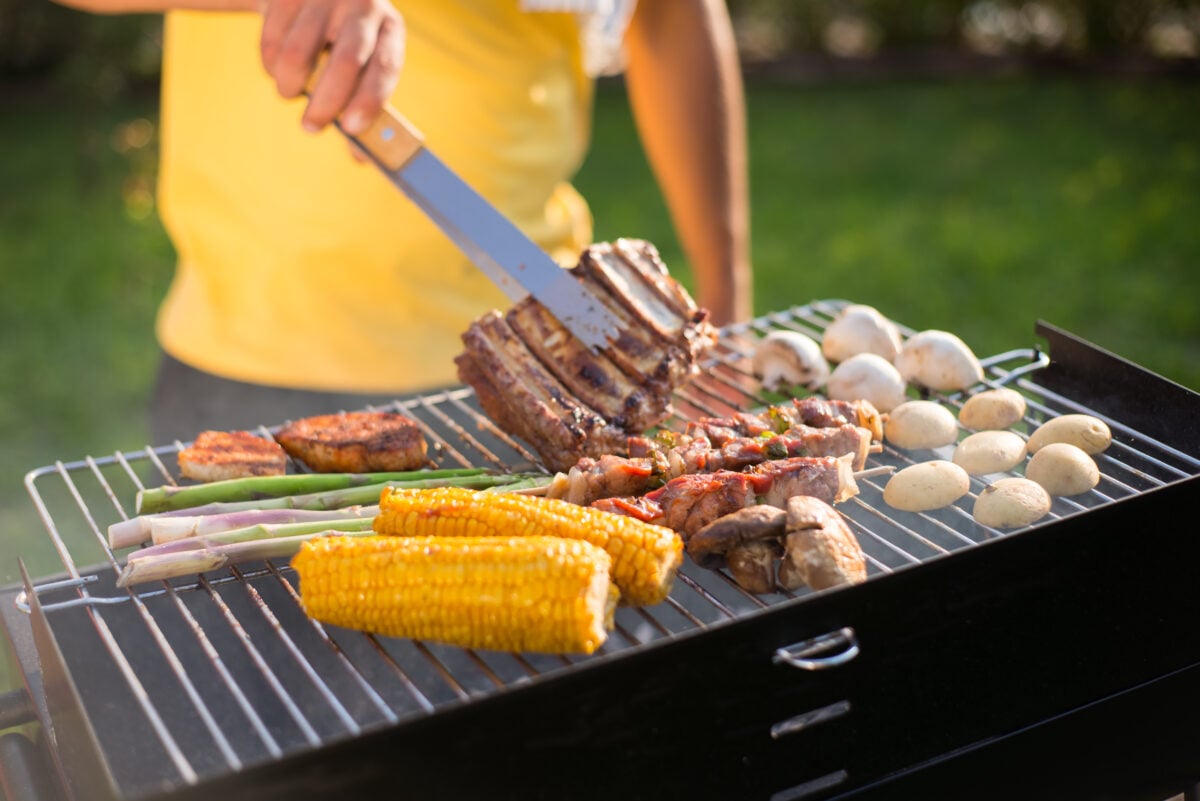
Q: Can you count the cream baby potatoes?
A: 7